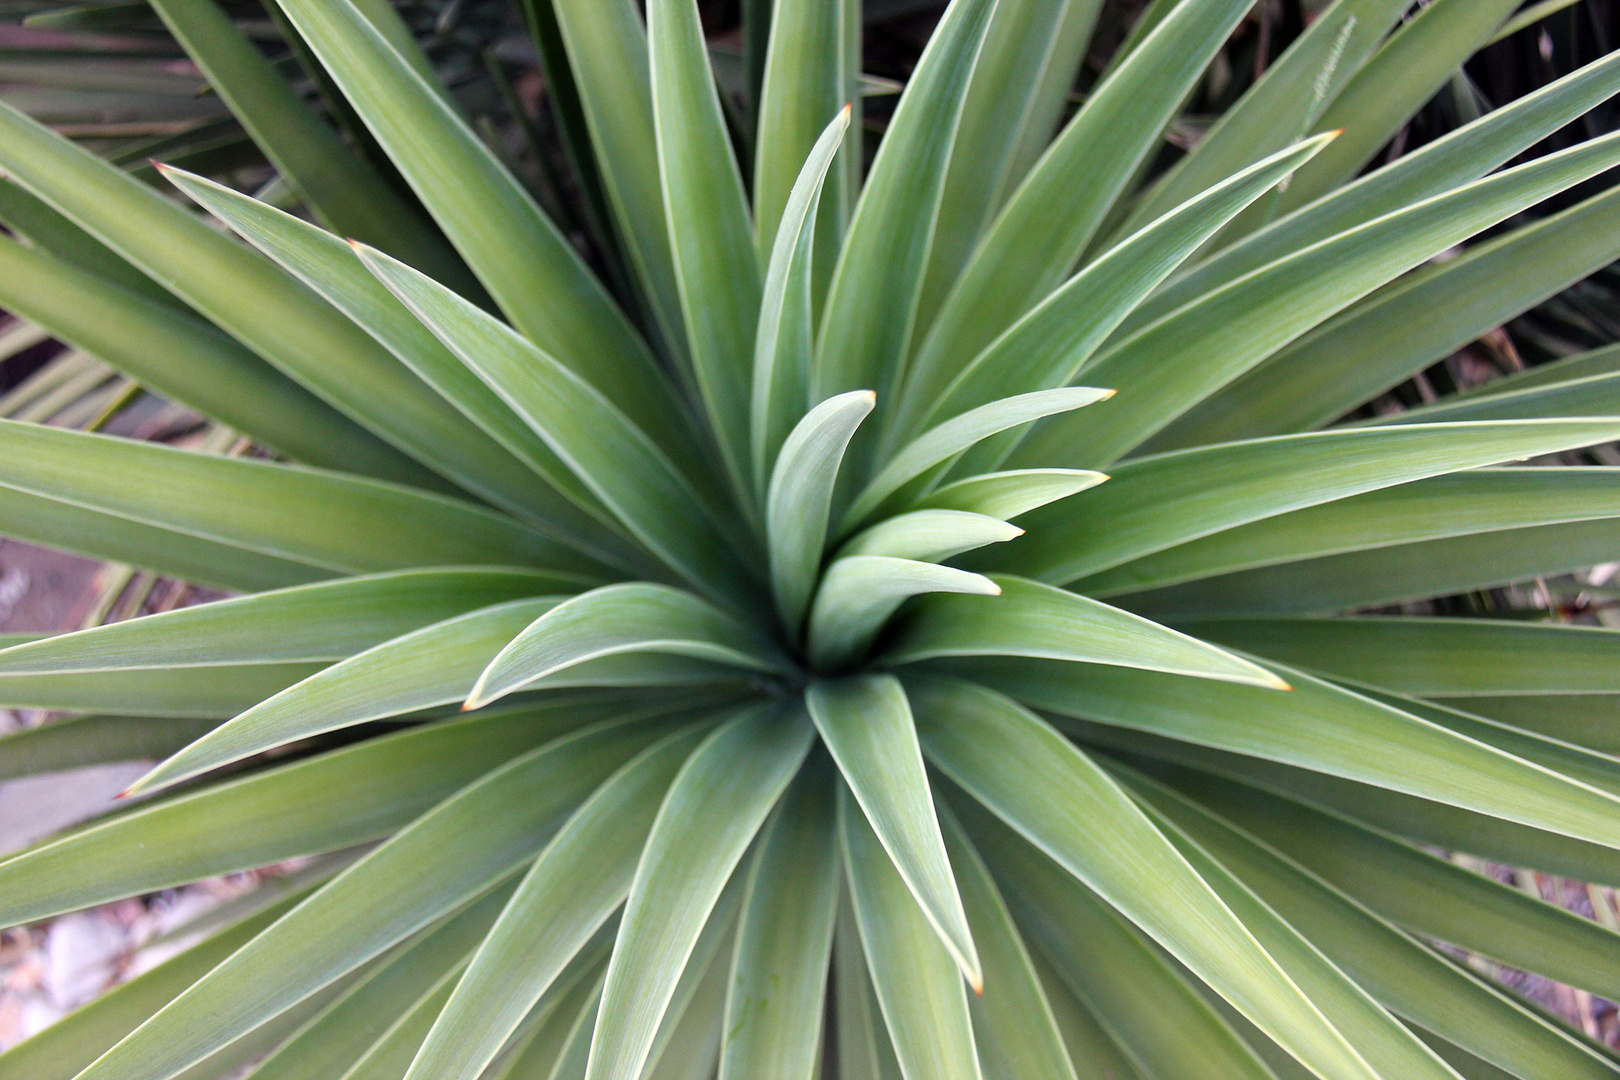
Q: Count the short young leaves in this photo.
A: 5